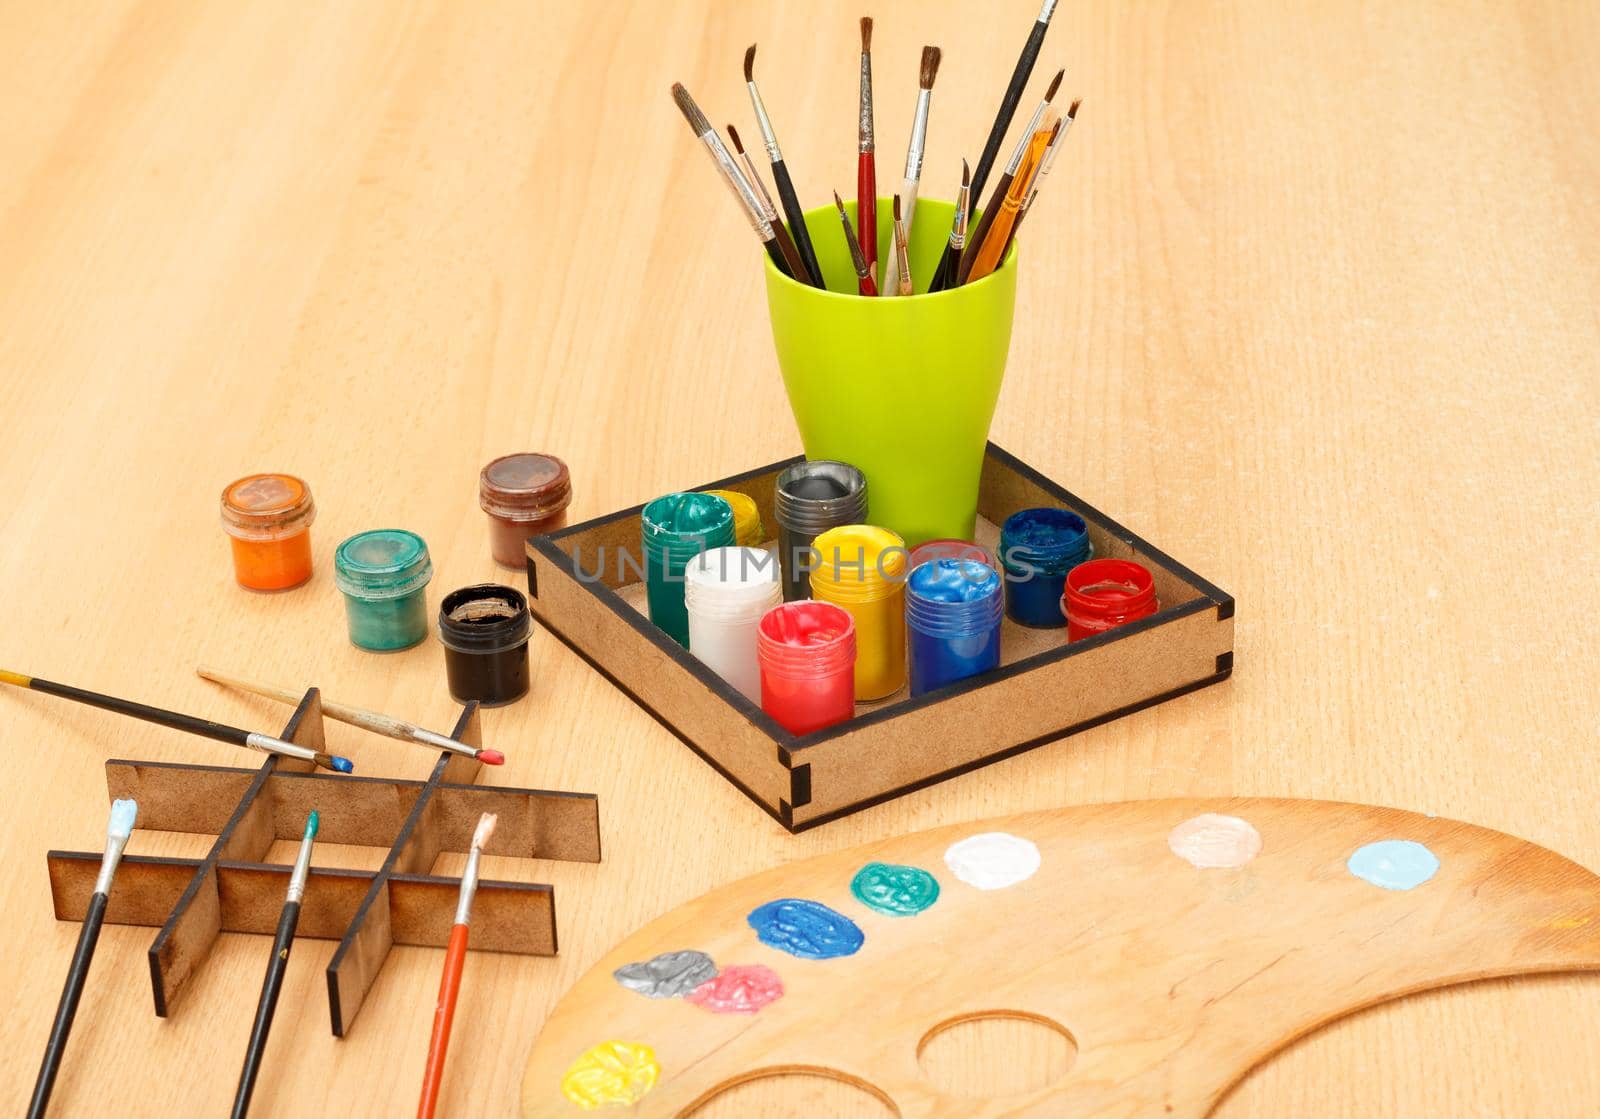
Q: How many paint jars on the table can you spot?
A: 14